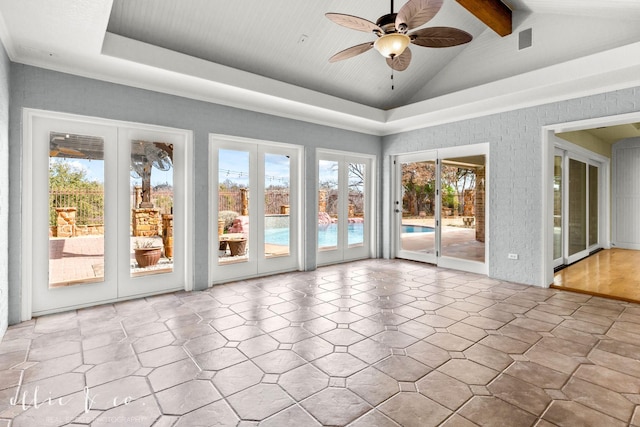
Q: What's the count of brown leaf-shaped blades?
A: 5